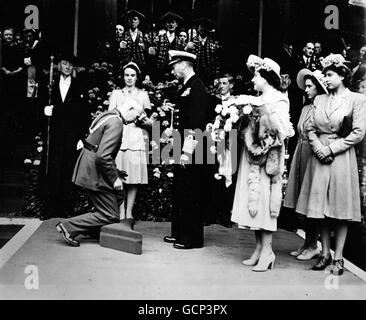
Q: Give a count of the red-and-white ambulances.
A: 0